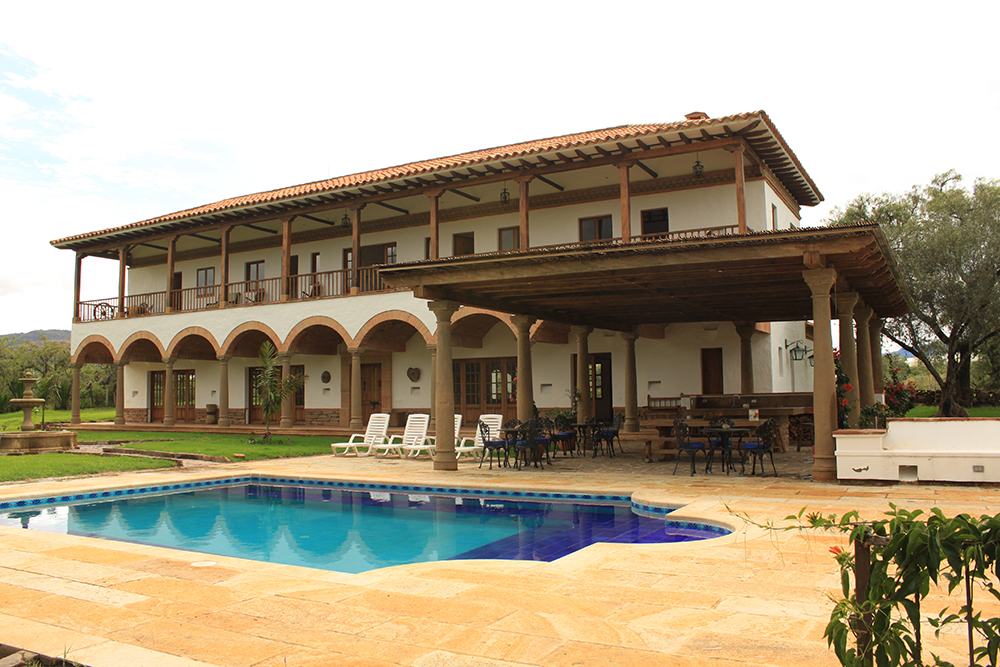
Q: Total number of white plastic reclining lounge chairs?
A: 4